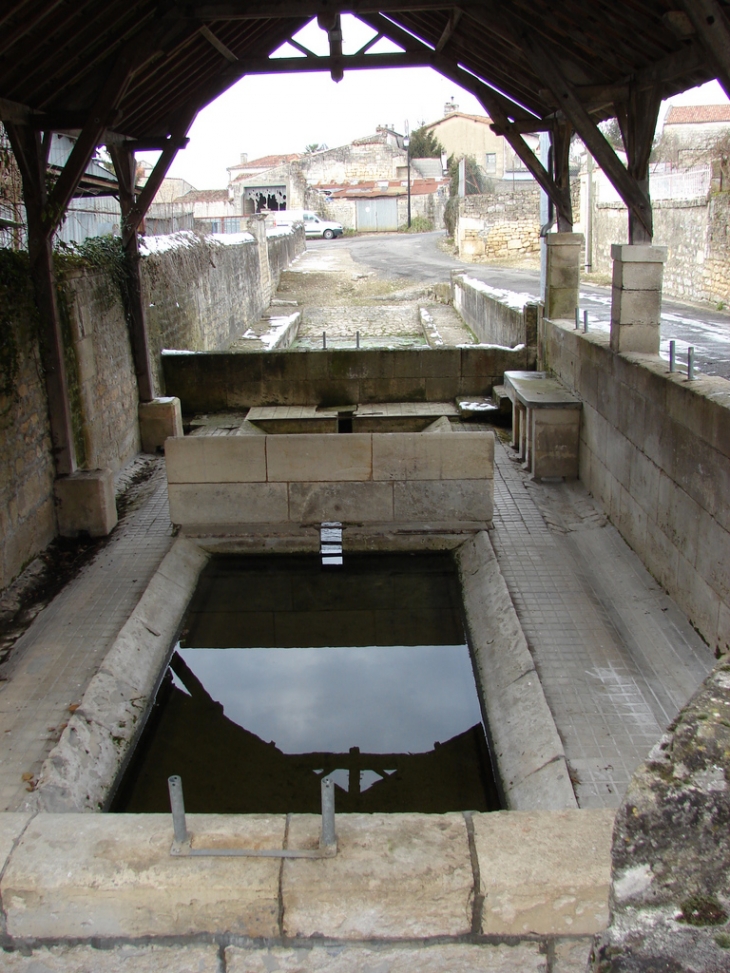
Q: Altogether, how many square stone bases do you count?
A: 4